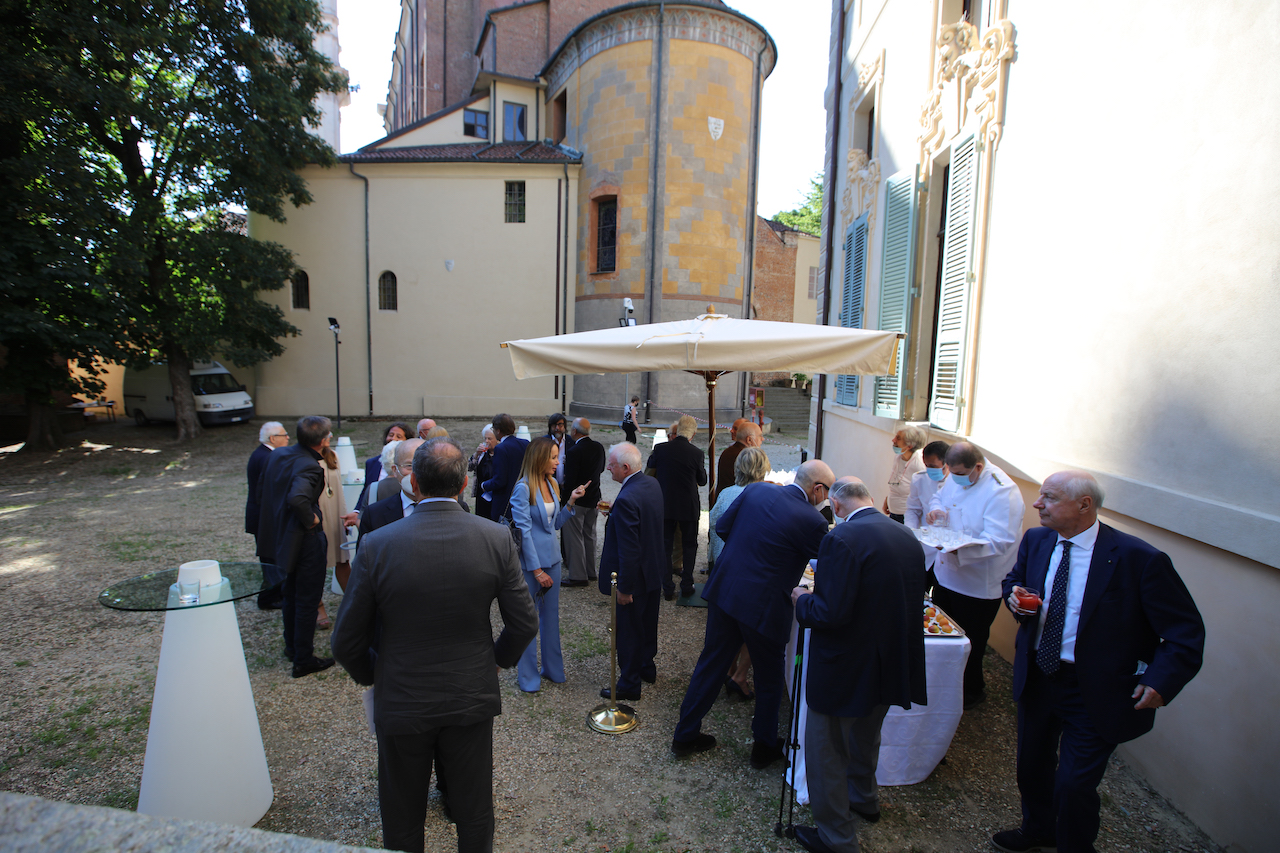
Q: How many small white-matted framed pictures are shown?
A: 0